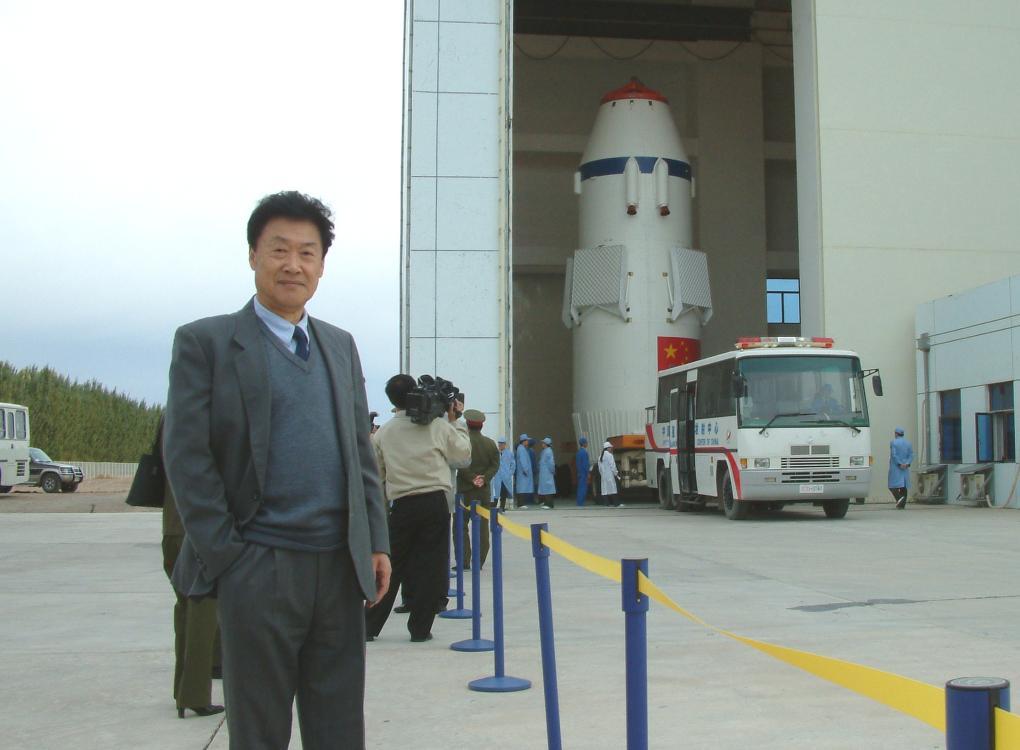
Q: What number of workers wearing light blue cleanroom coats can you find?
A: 4